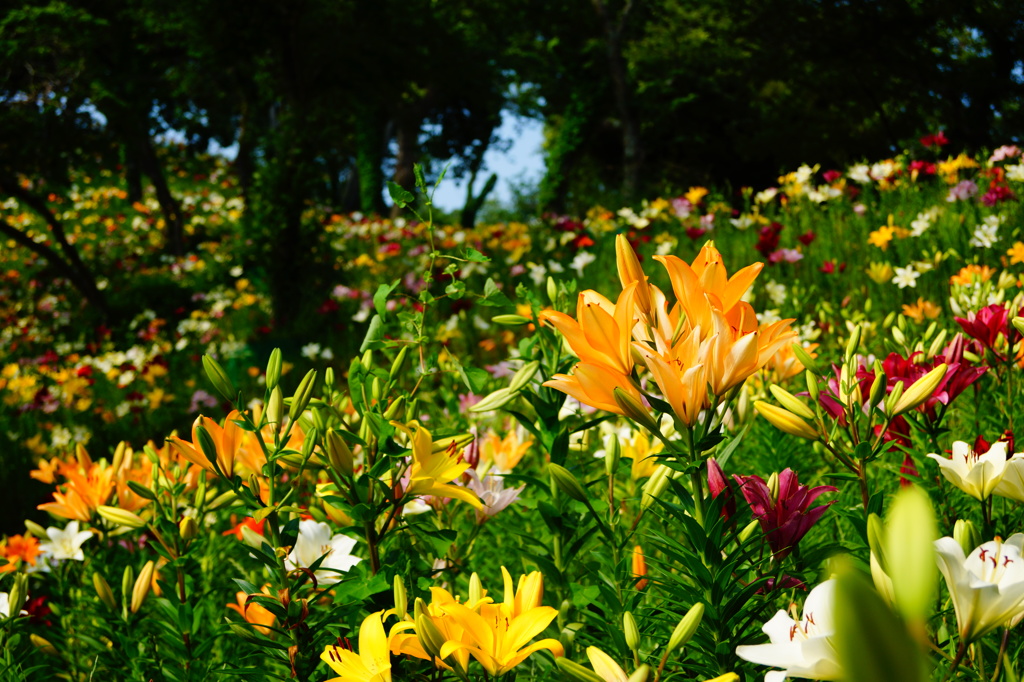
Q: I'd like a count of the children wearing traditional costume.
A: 0